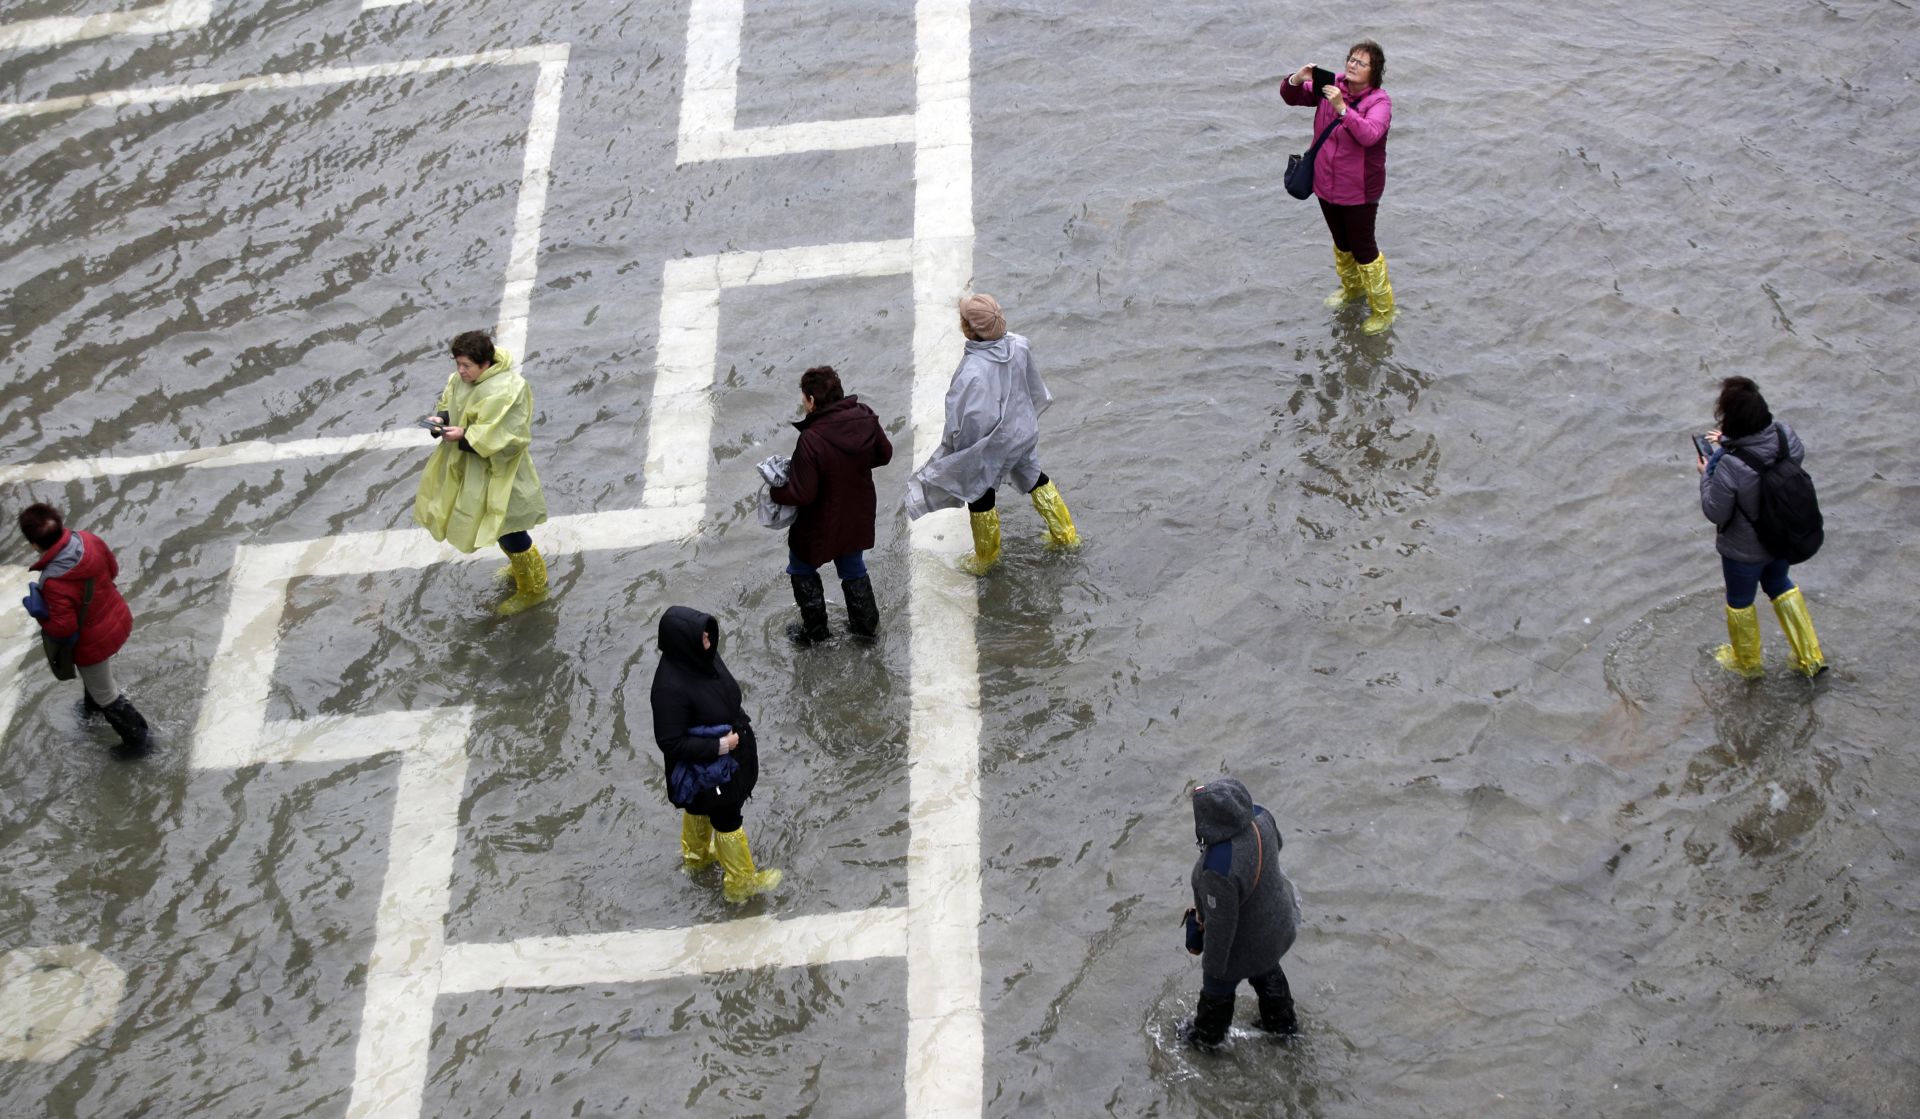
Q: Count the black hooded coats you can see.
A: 1